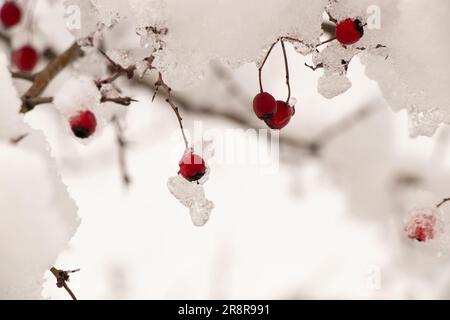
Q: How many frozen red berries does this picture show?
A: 8